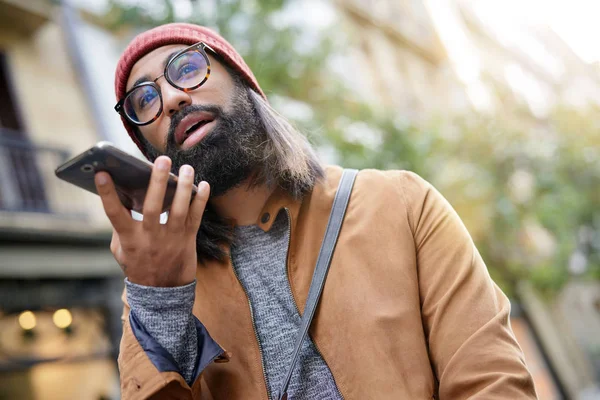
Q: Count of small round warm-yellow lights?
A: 2